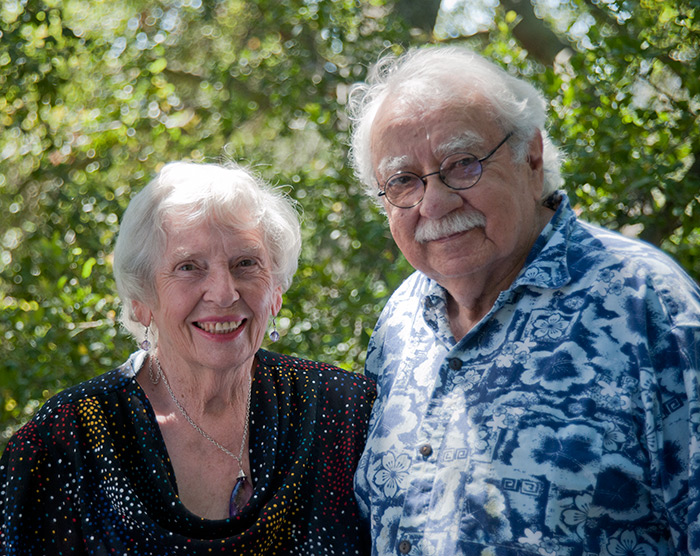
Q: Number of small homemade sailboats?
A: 0